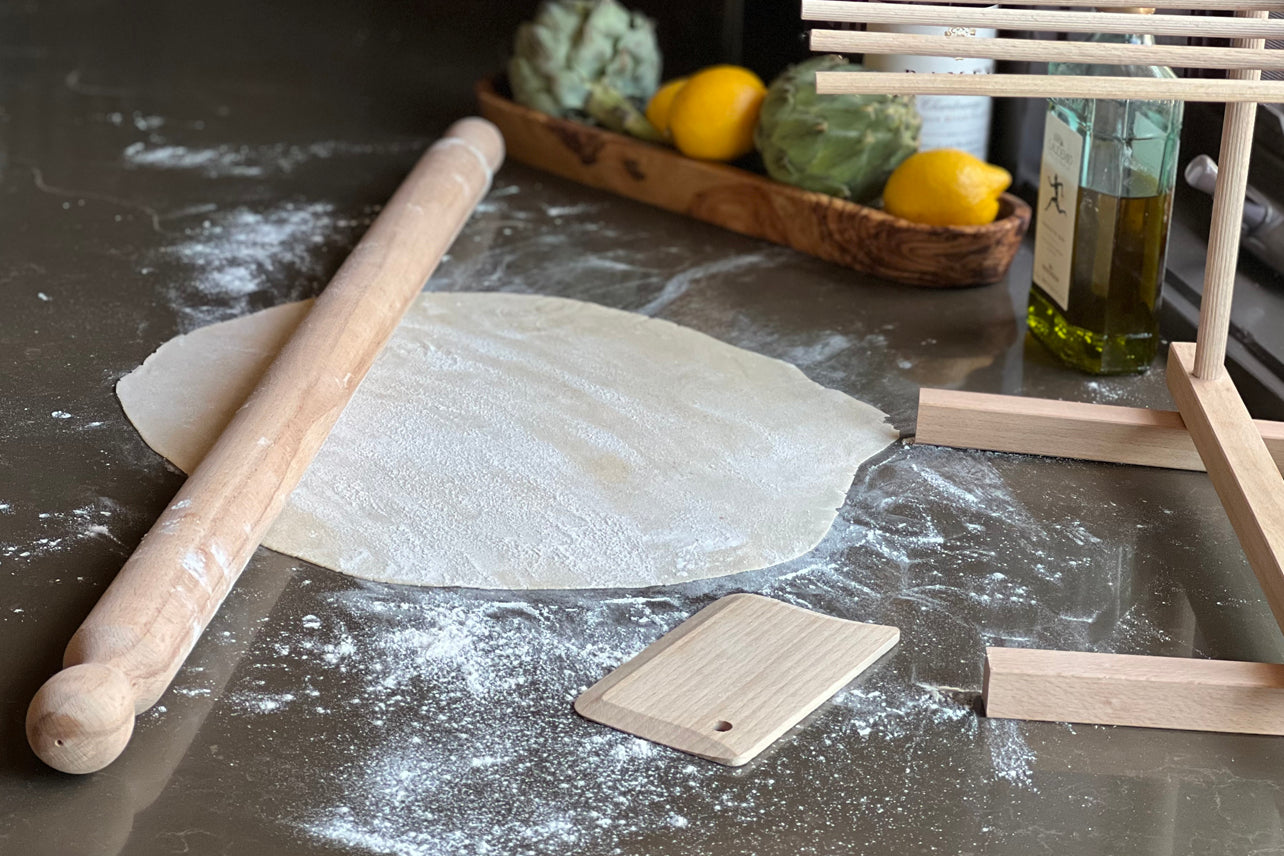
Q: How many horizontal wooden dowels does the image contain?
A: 4